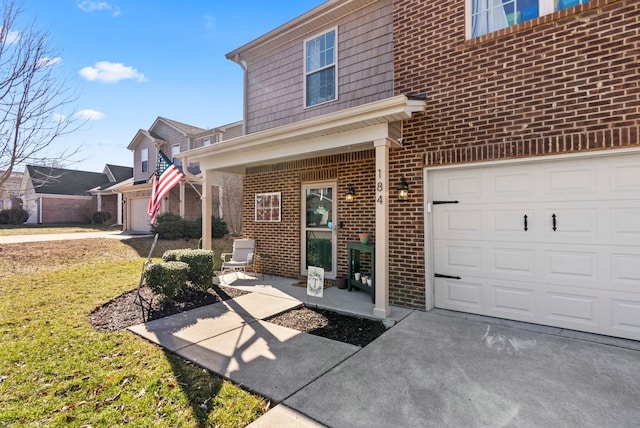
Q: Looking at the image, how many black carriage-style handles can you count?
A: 2